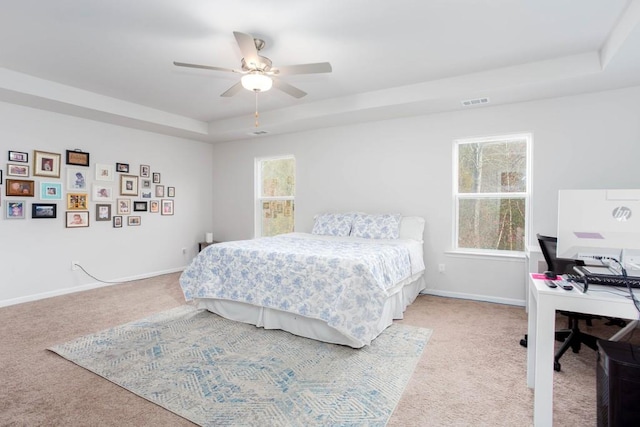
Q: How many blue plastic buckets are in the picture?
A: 0